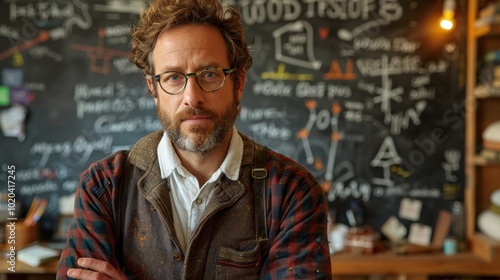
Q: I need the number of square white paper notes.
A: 3